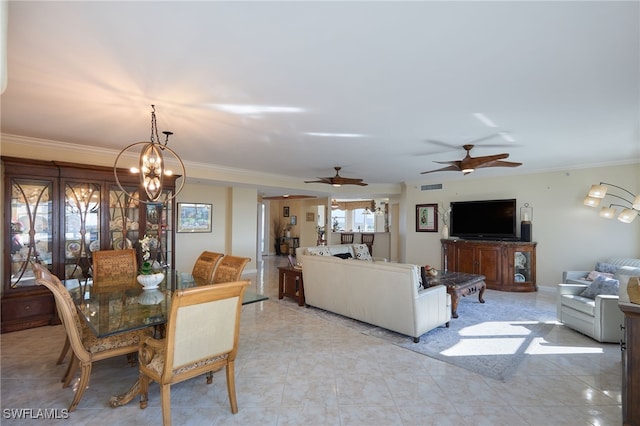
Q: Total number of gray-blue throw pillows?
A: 2